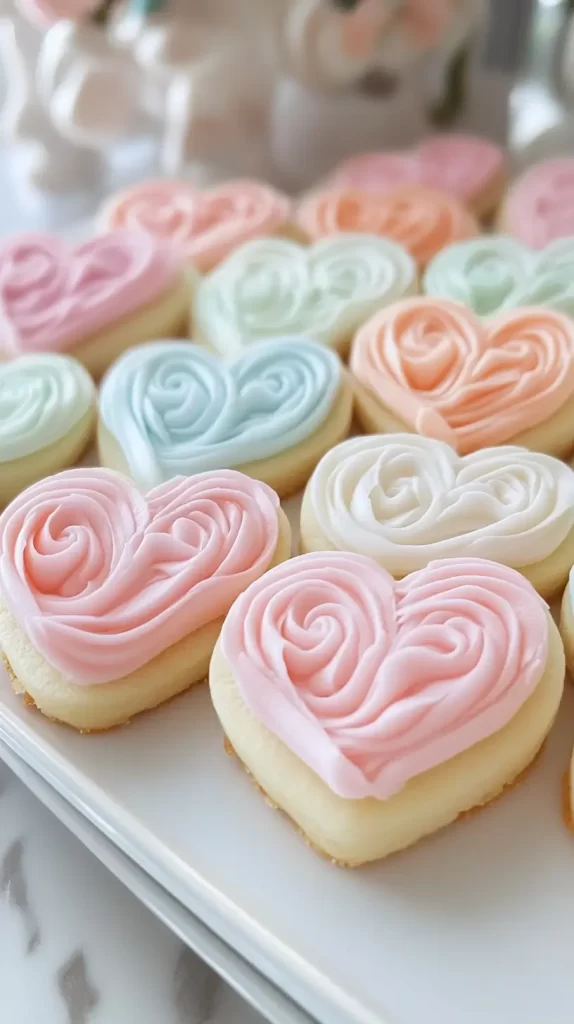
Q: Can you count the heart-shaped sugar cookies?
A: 13